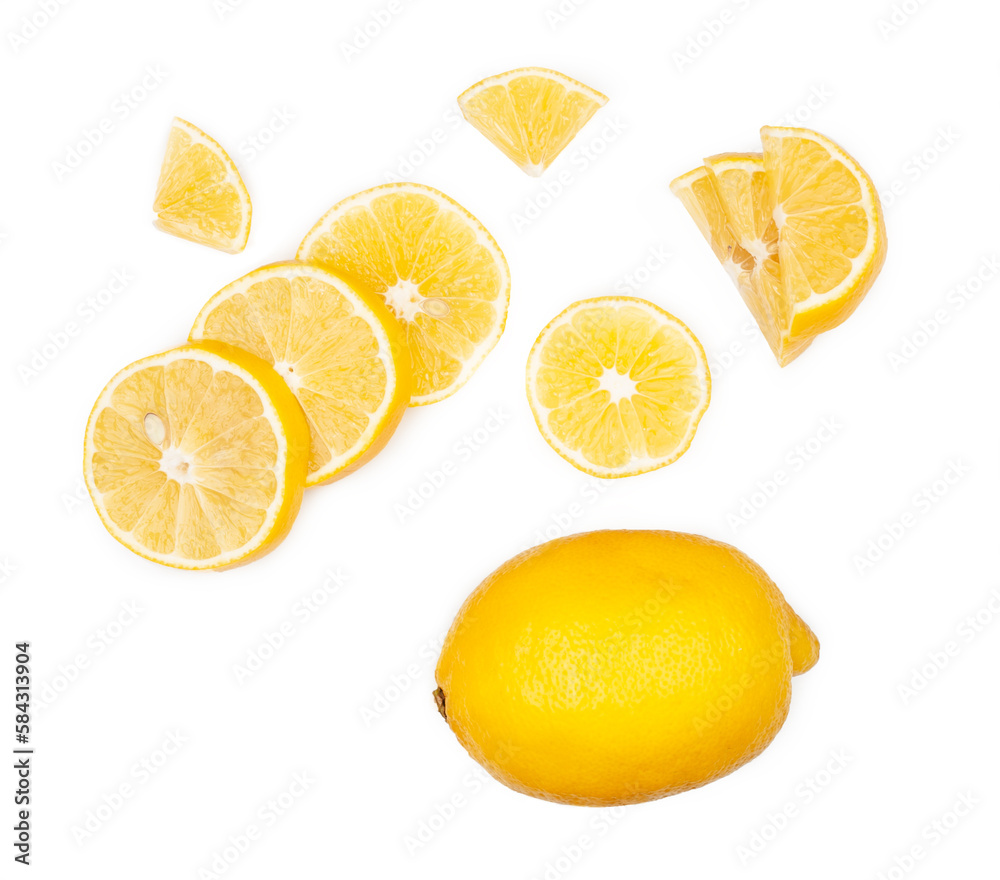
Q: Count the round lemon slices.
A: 4